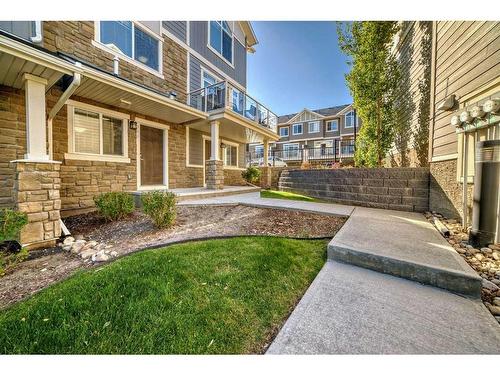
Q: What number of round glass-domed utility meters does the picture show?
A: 4